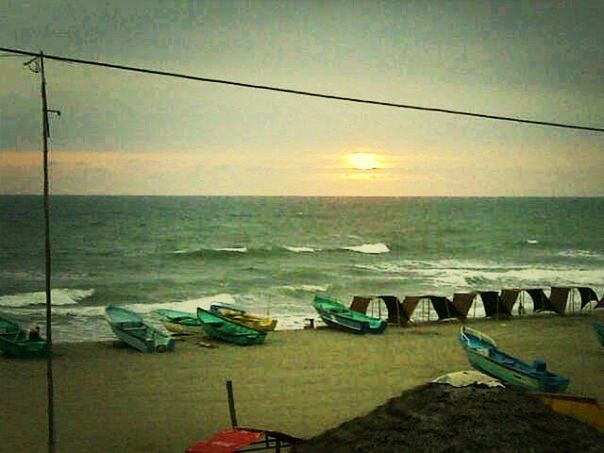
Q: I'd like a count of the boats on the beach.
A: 8